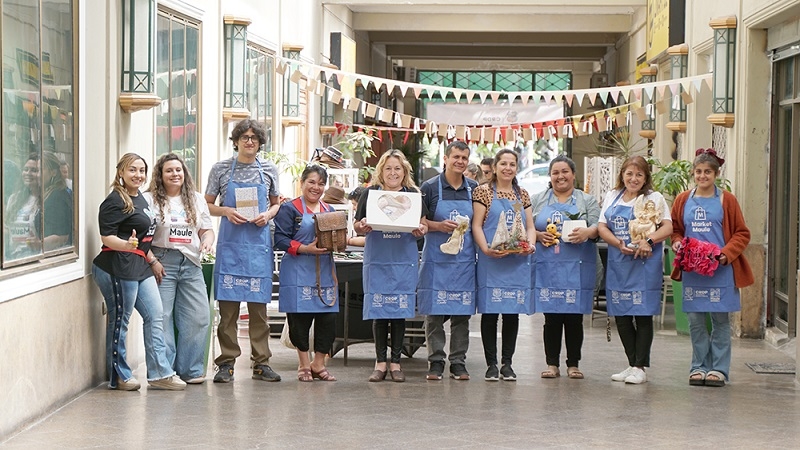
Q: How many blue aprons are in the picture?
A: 8